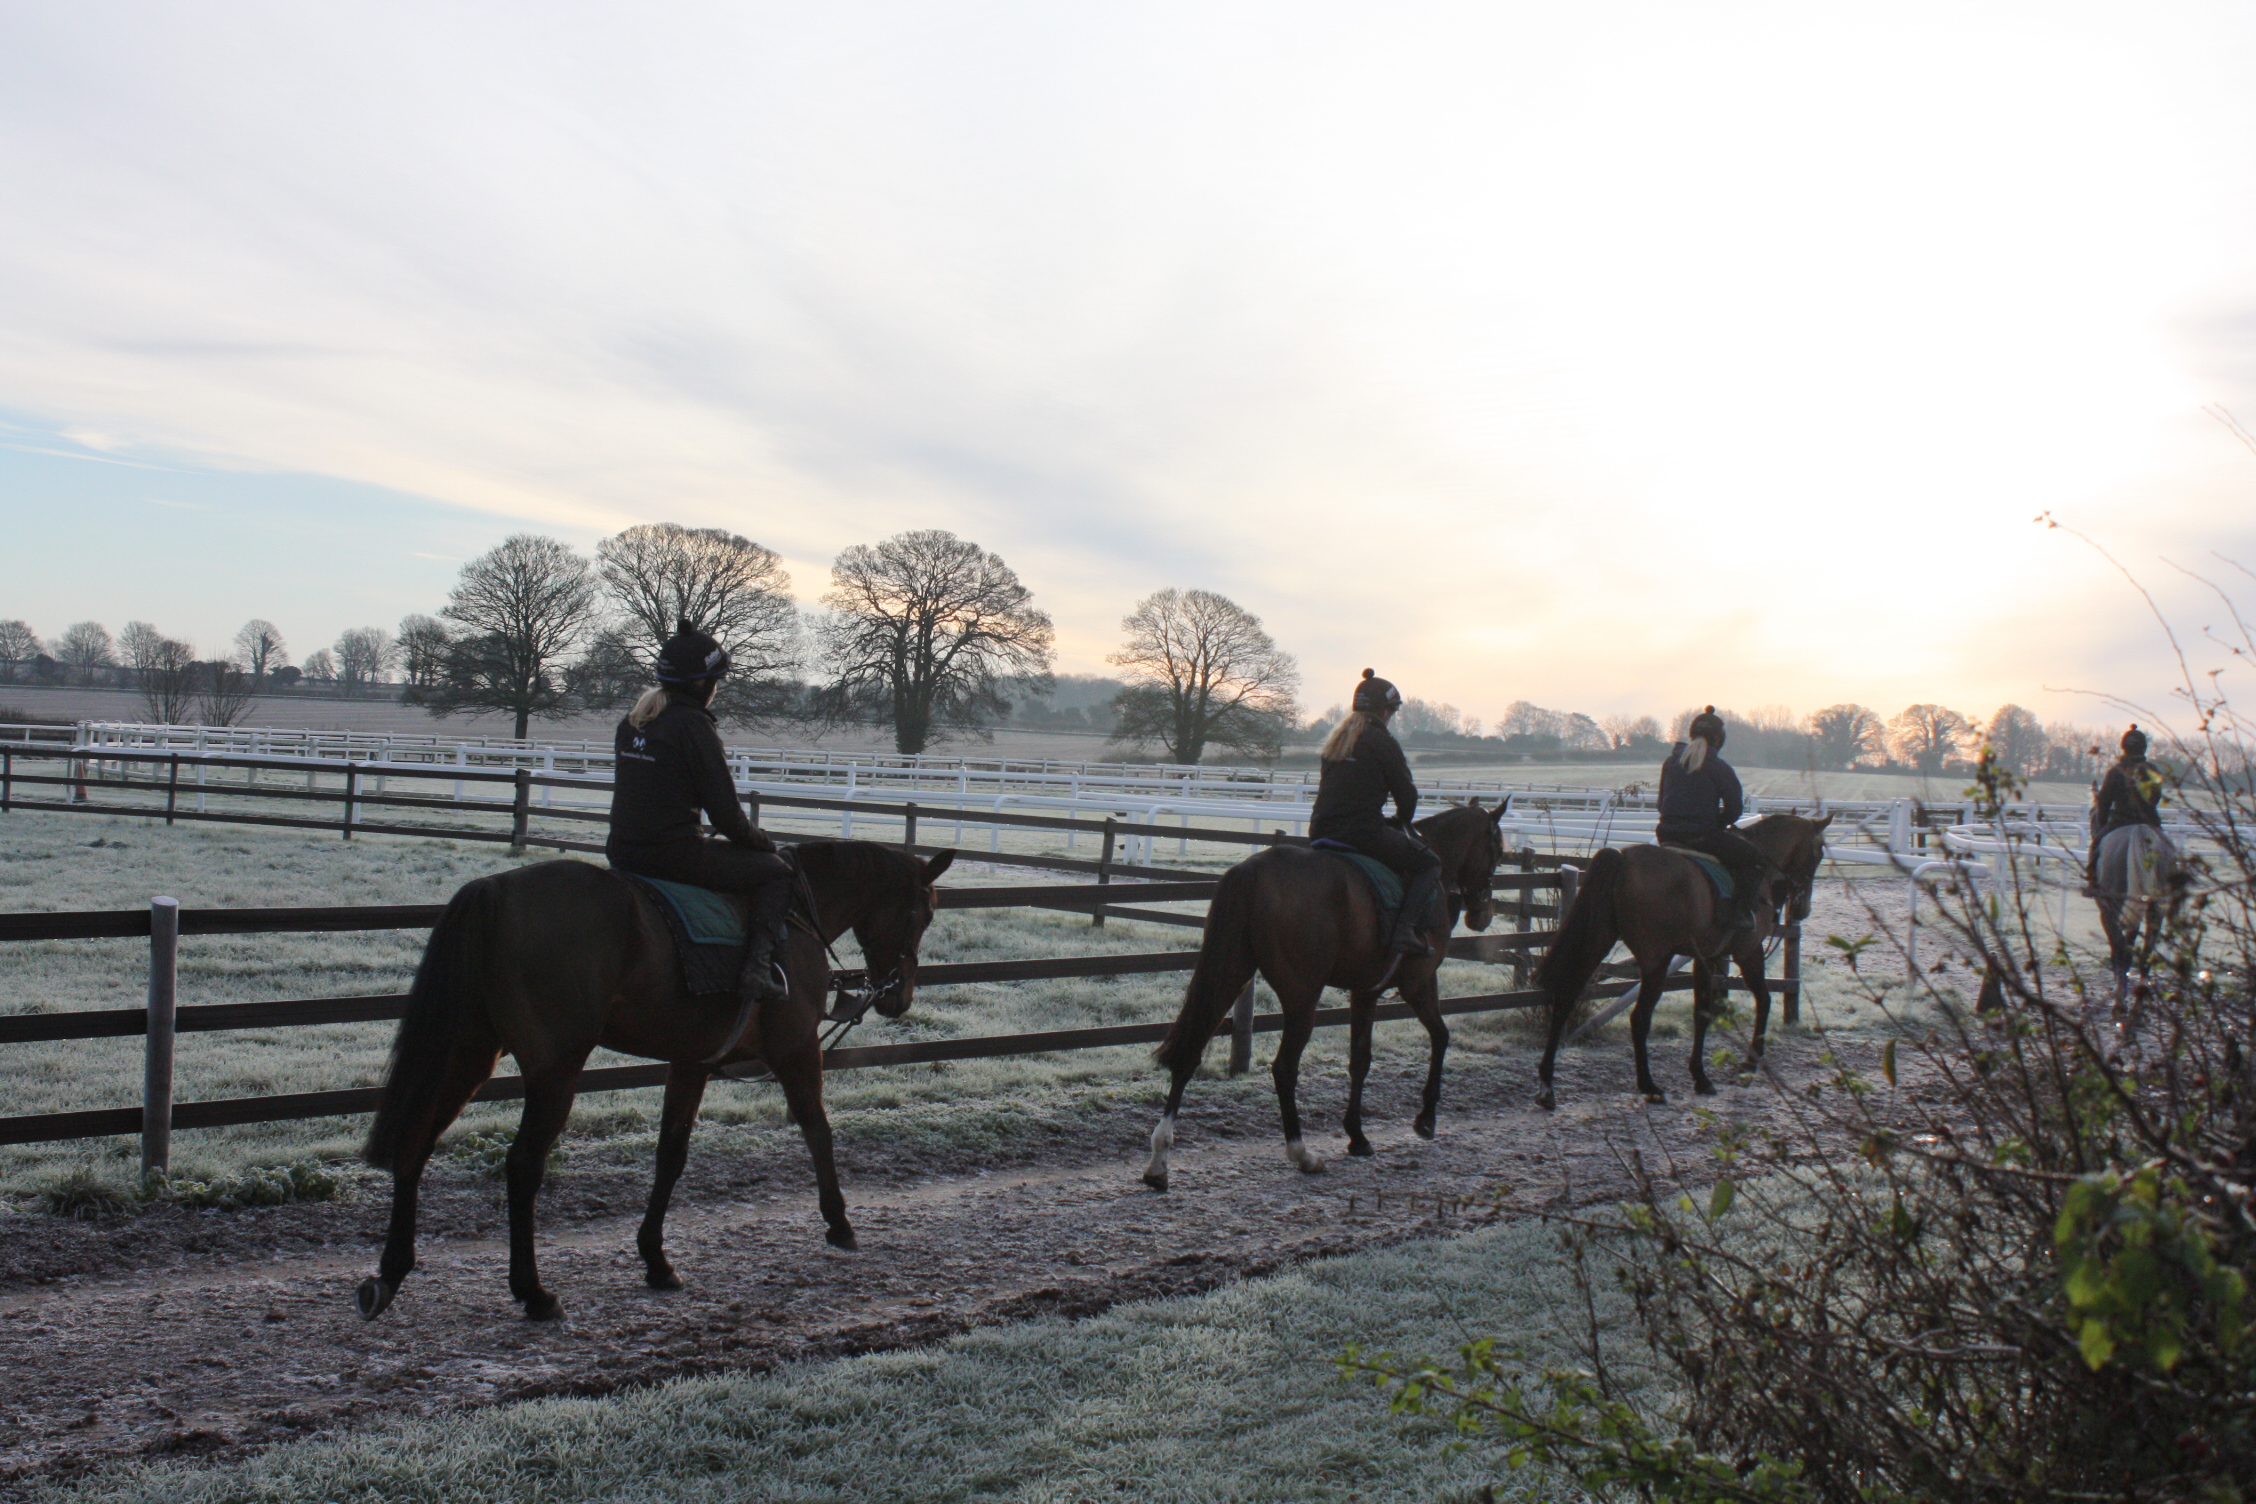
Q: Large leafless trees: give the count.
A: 4